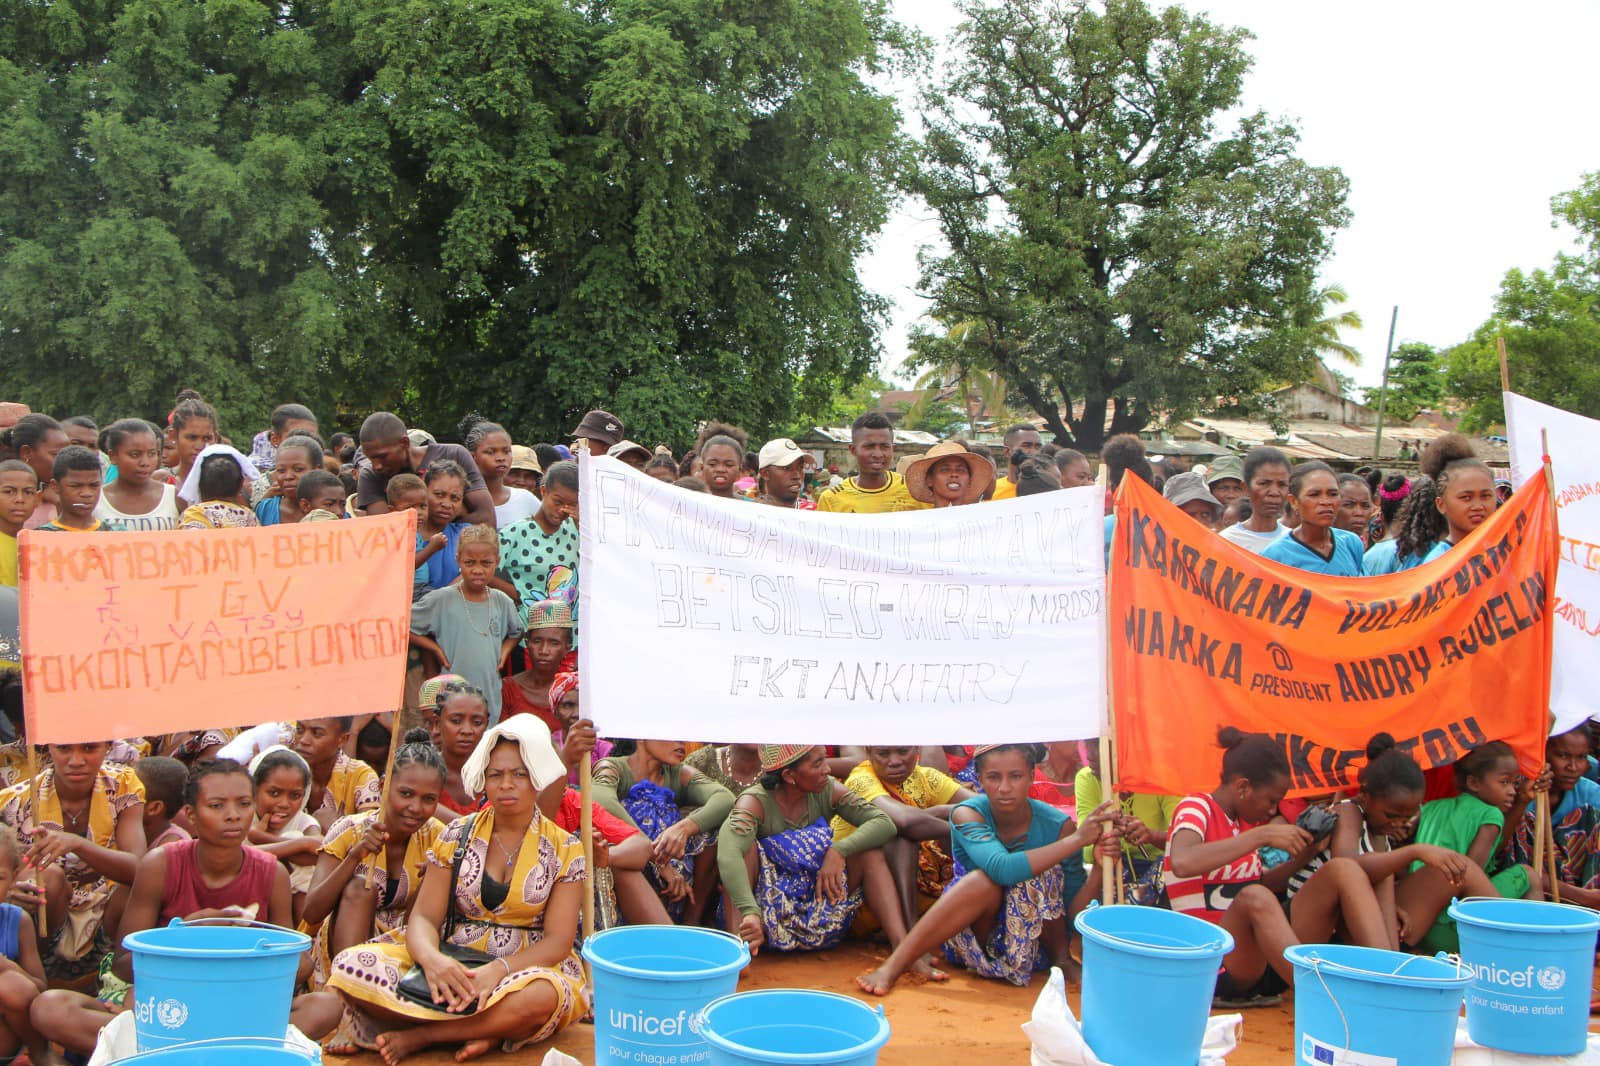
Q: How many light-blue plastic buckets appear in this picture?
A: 7